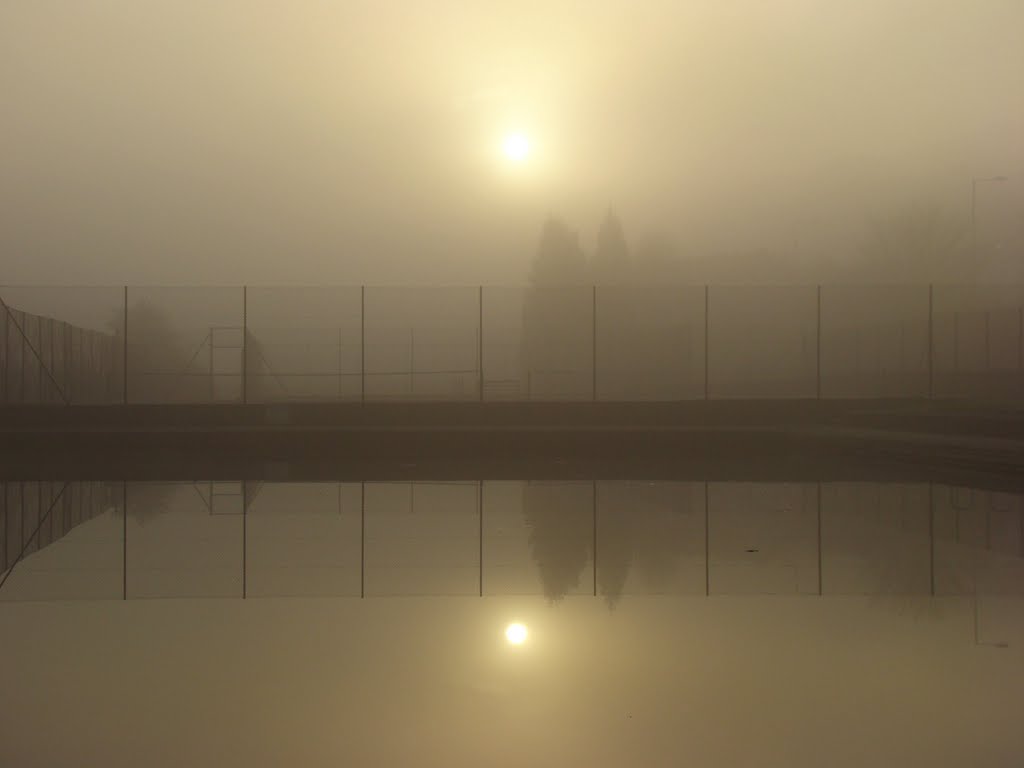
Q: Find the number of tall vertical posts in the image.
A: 8